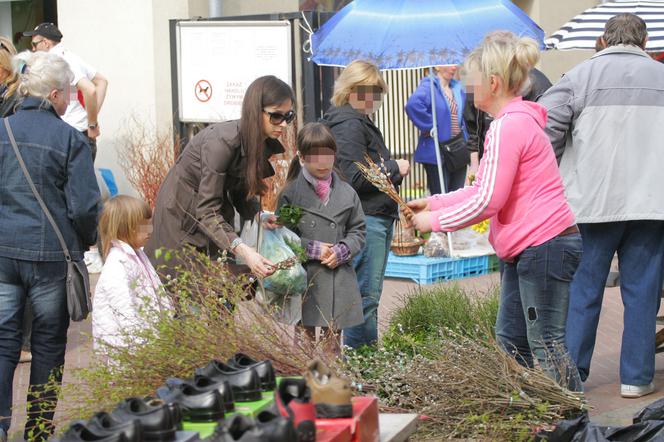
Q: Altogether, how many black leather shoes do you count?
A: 10